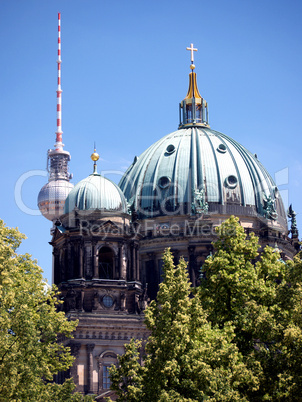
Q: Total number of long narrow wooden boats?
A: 0